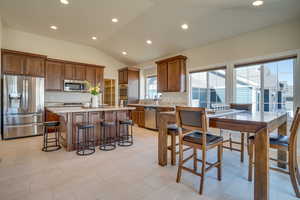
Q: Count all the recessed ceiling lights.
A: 8